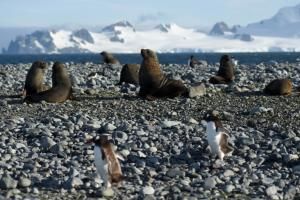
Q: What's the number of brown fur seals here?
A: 7